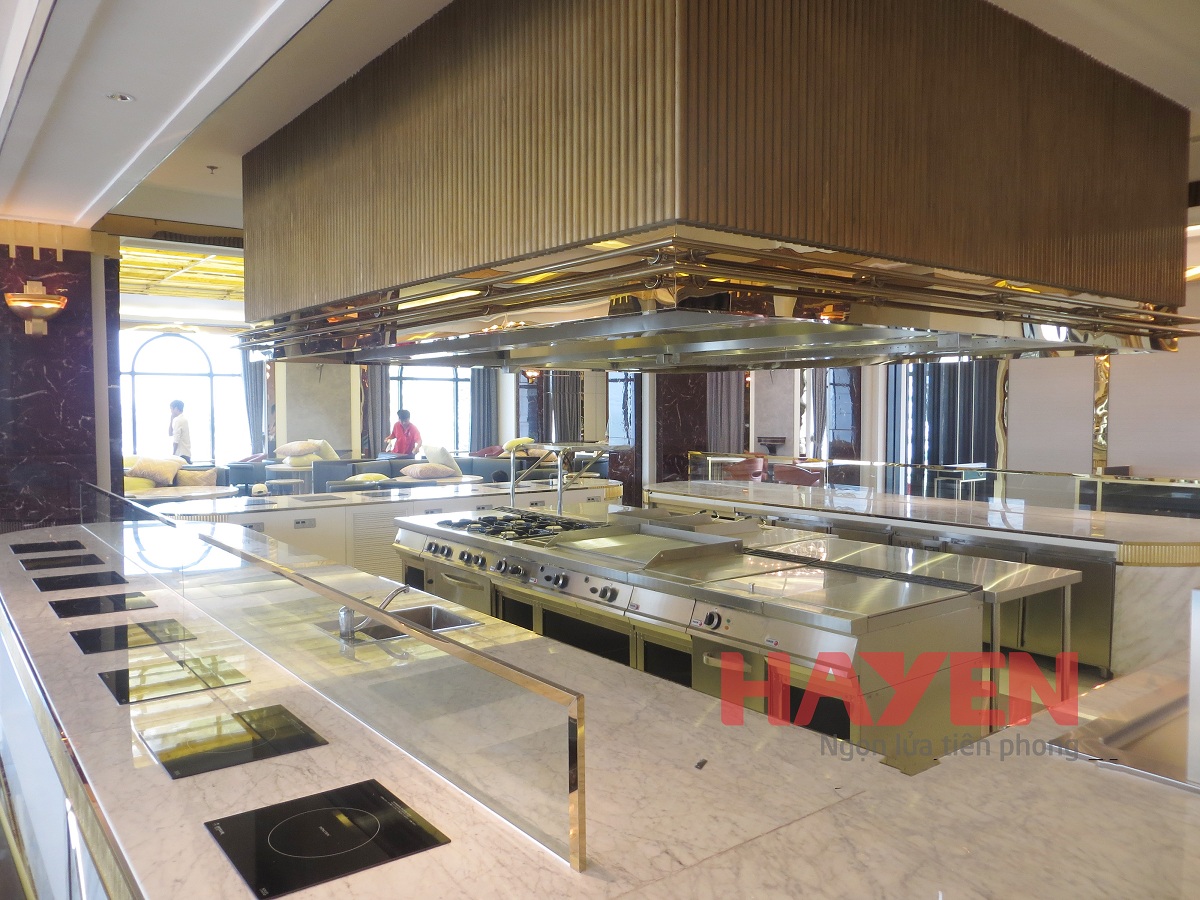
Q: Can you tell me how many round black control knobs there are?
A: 9